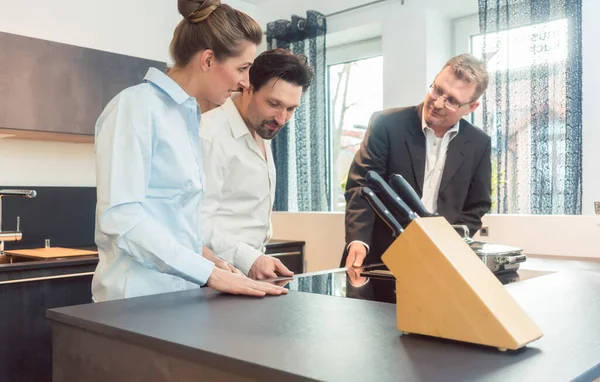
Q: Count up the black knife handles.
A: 3